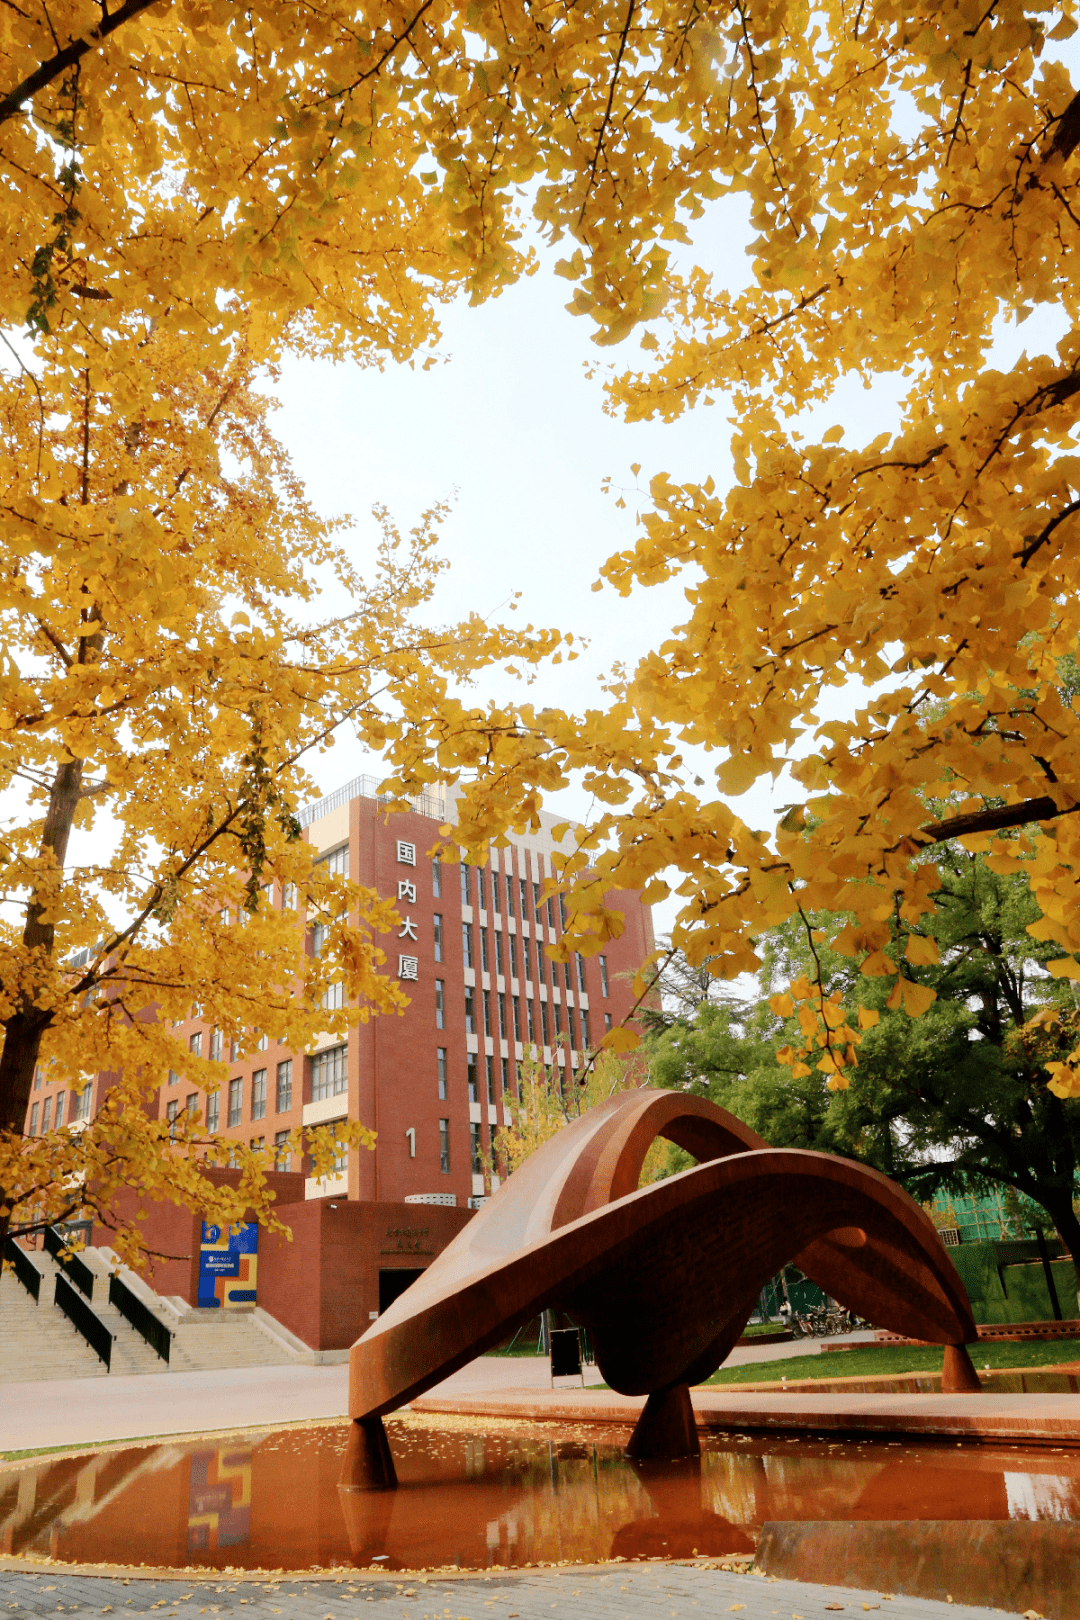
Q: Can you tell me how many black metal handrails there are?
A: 4